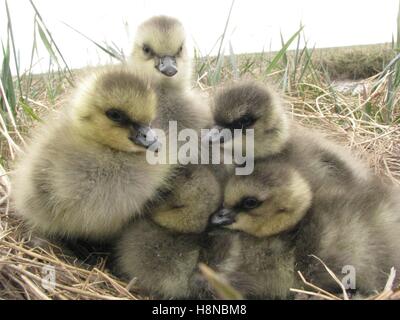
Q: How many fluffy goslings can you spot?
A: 5